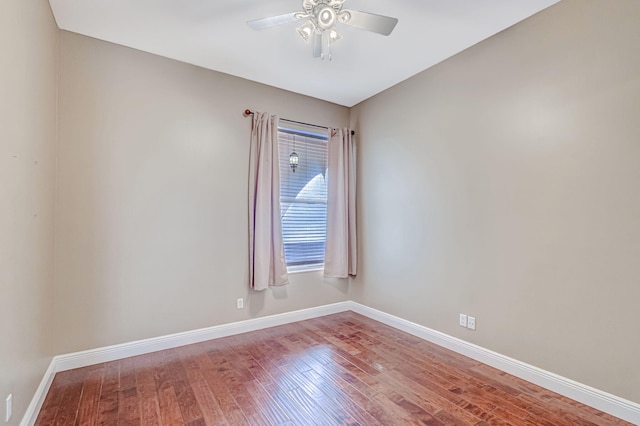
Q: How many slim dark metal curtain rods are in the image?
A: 1